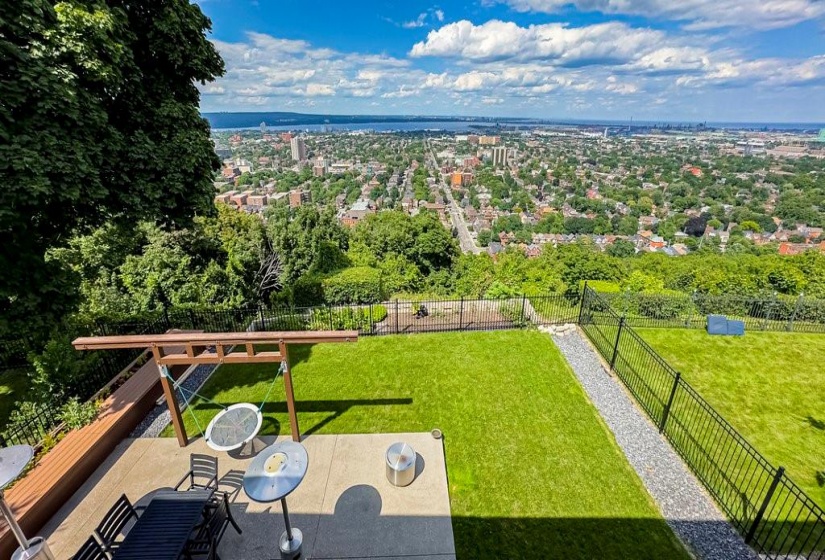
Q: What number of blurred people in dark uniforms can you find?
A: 0